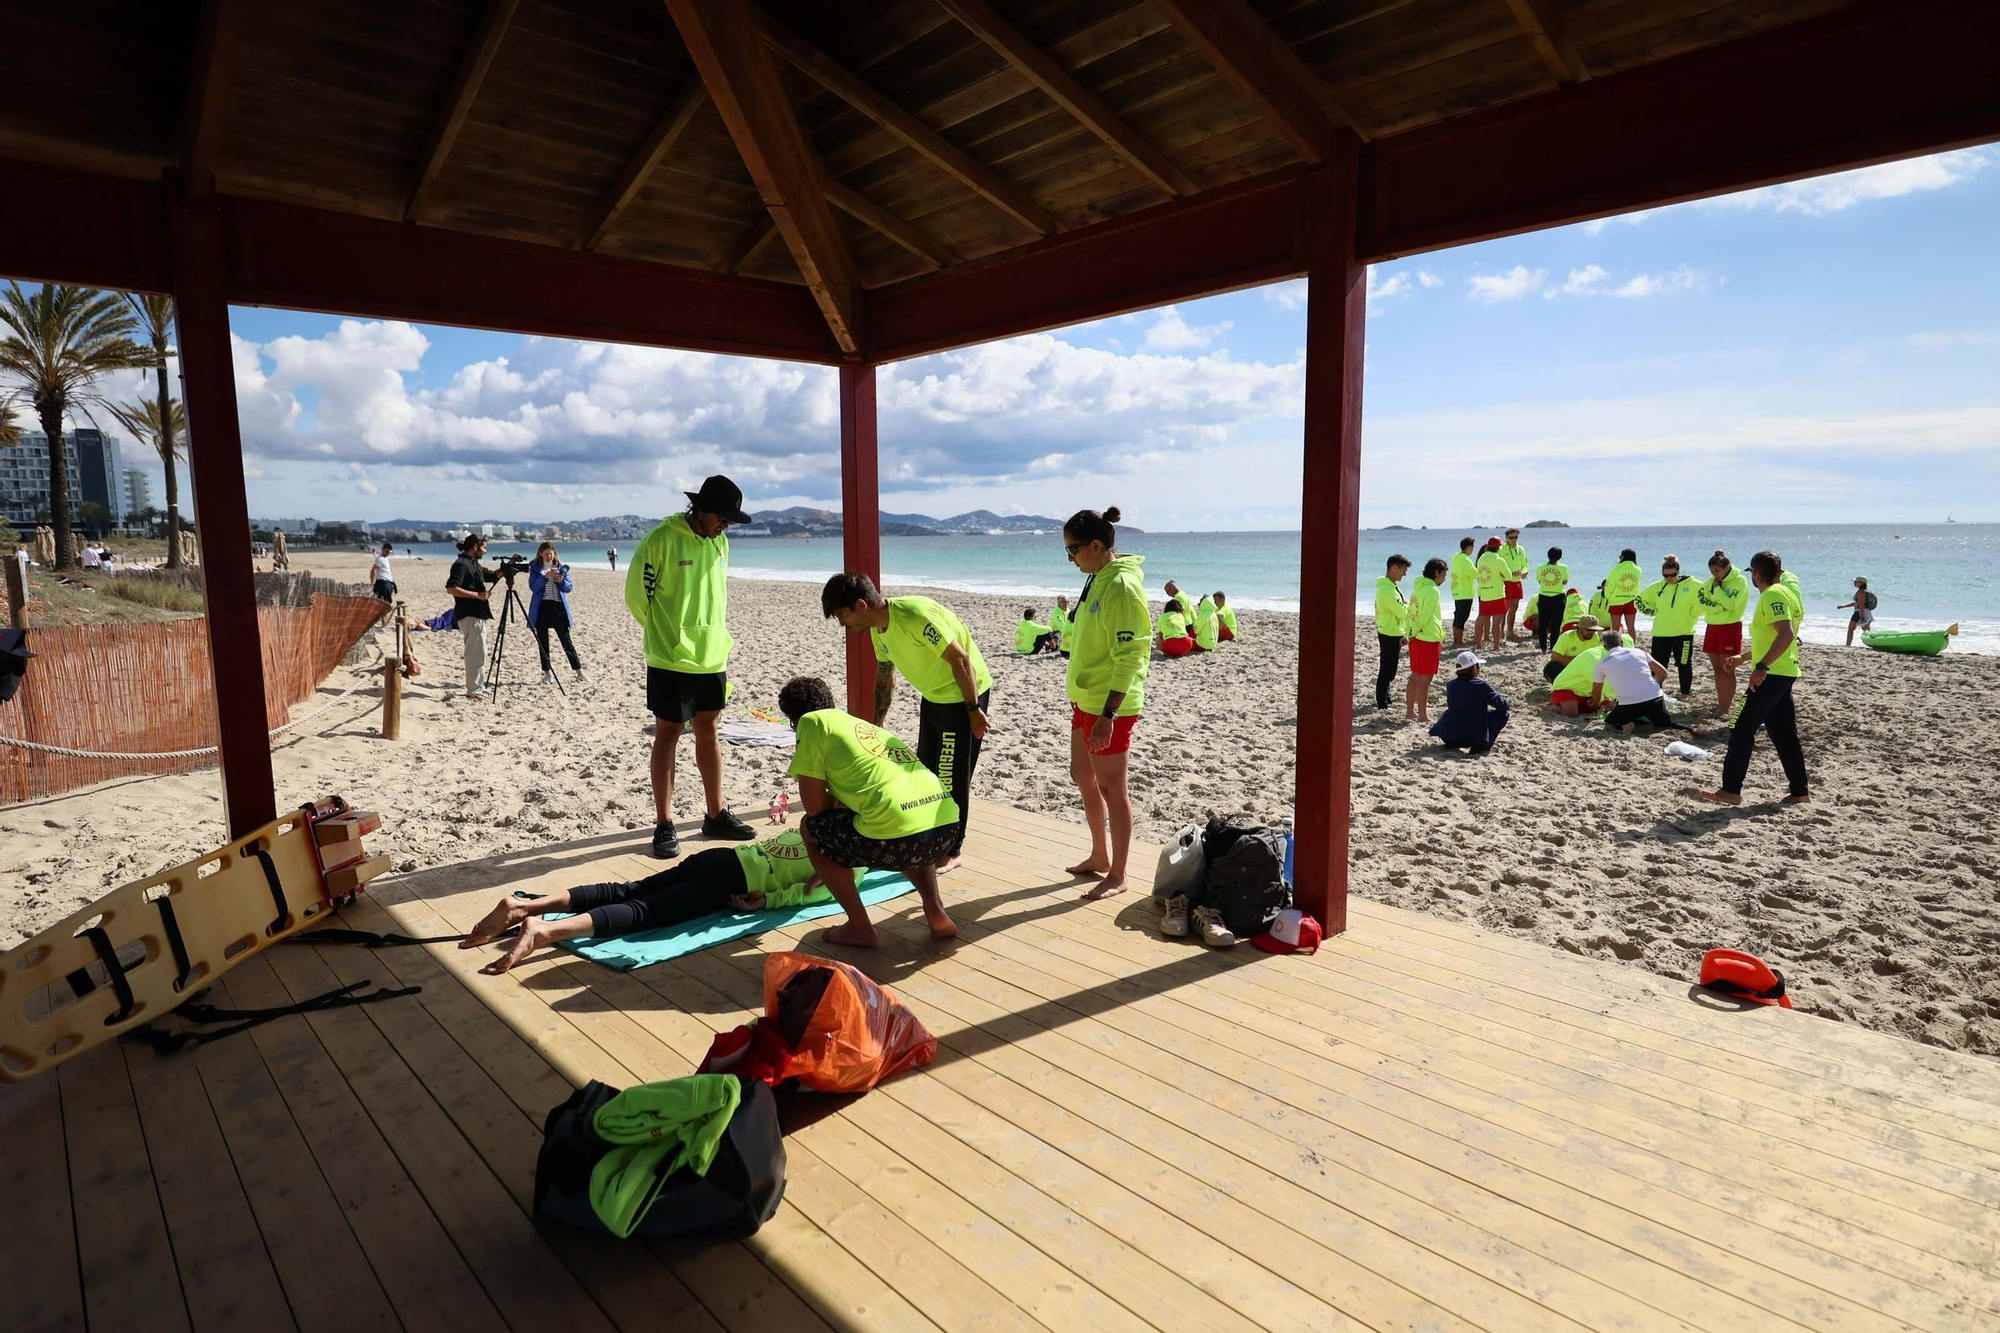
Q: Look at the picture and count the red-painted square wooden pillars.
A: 3